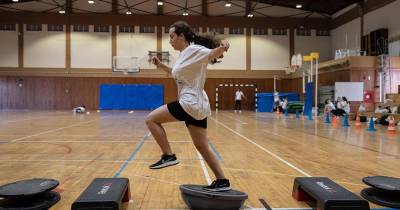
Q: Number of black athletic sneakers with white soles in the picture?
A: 2